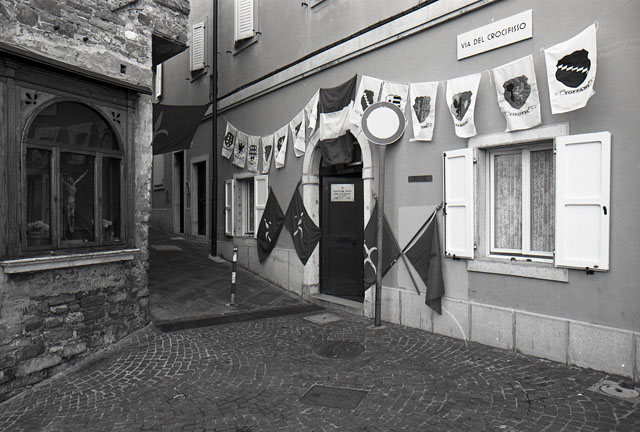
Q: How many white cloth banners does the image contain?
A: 13